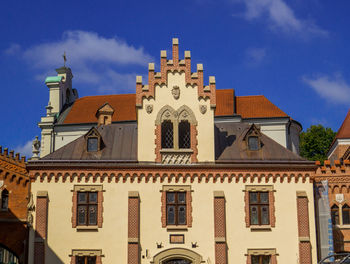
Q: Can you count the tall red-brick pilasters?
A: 4